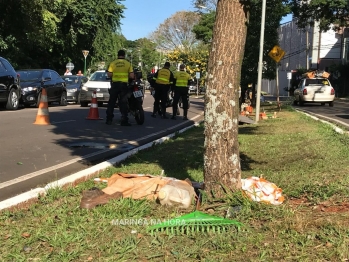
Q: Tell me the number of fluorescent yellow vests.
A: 3